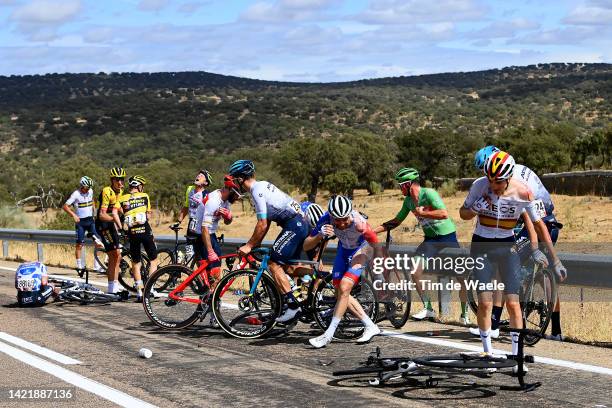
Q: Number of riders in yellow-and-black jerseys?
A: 2